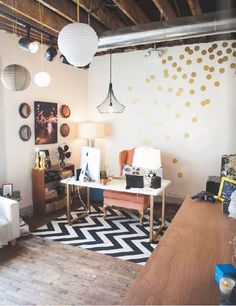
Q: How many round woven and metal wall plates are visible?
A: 4